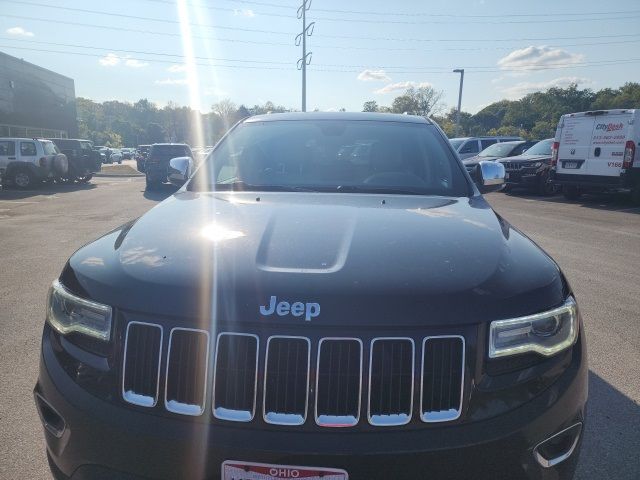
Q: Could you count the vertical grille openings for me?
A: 7